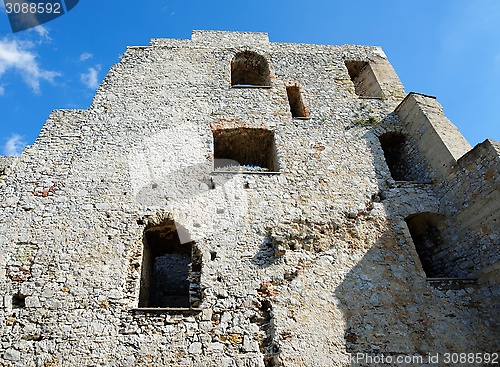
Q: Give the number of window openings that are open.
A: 7